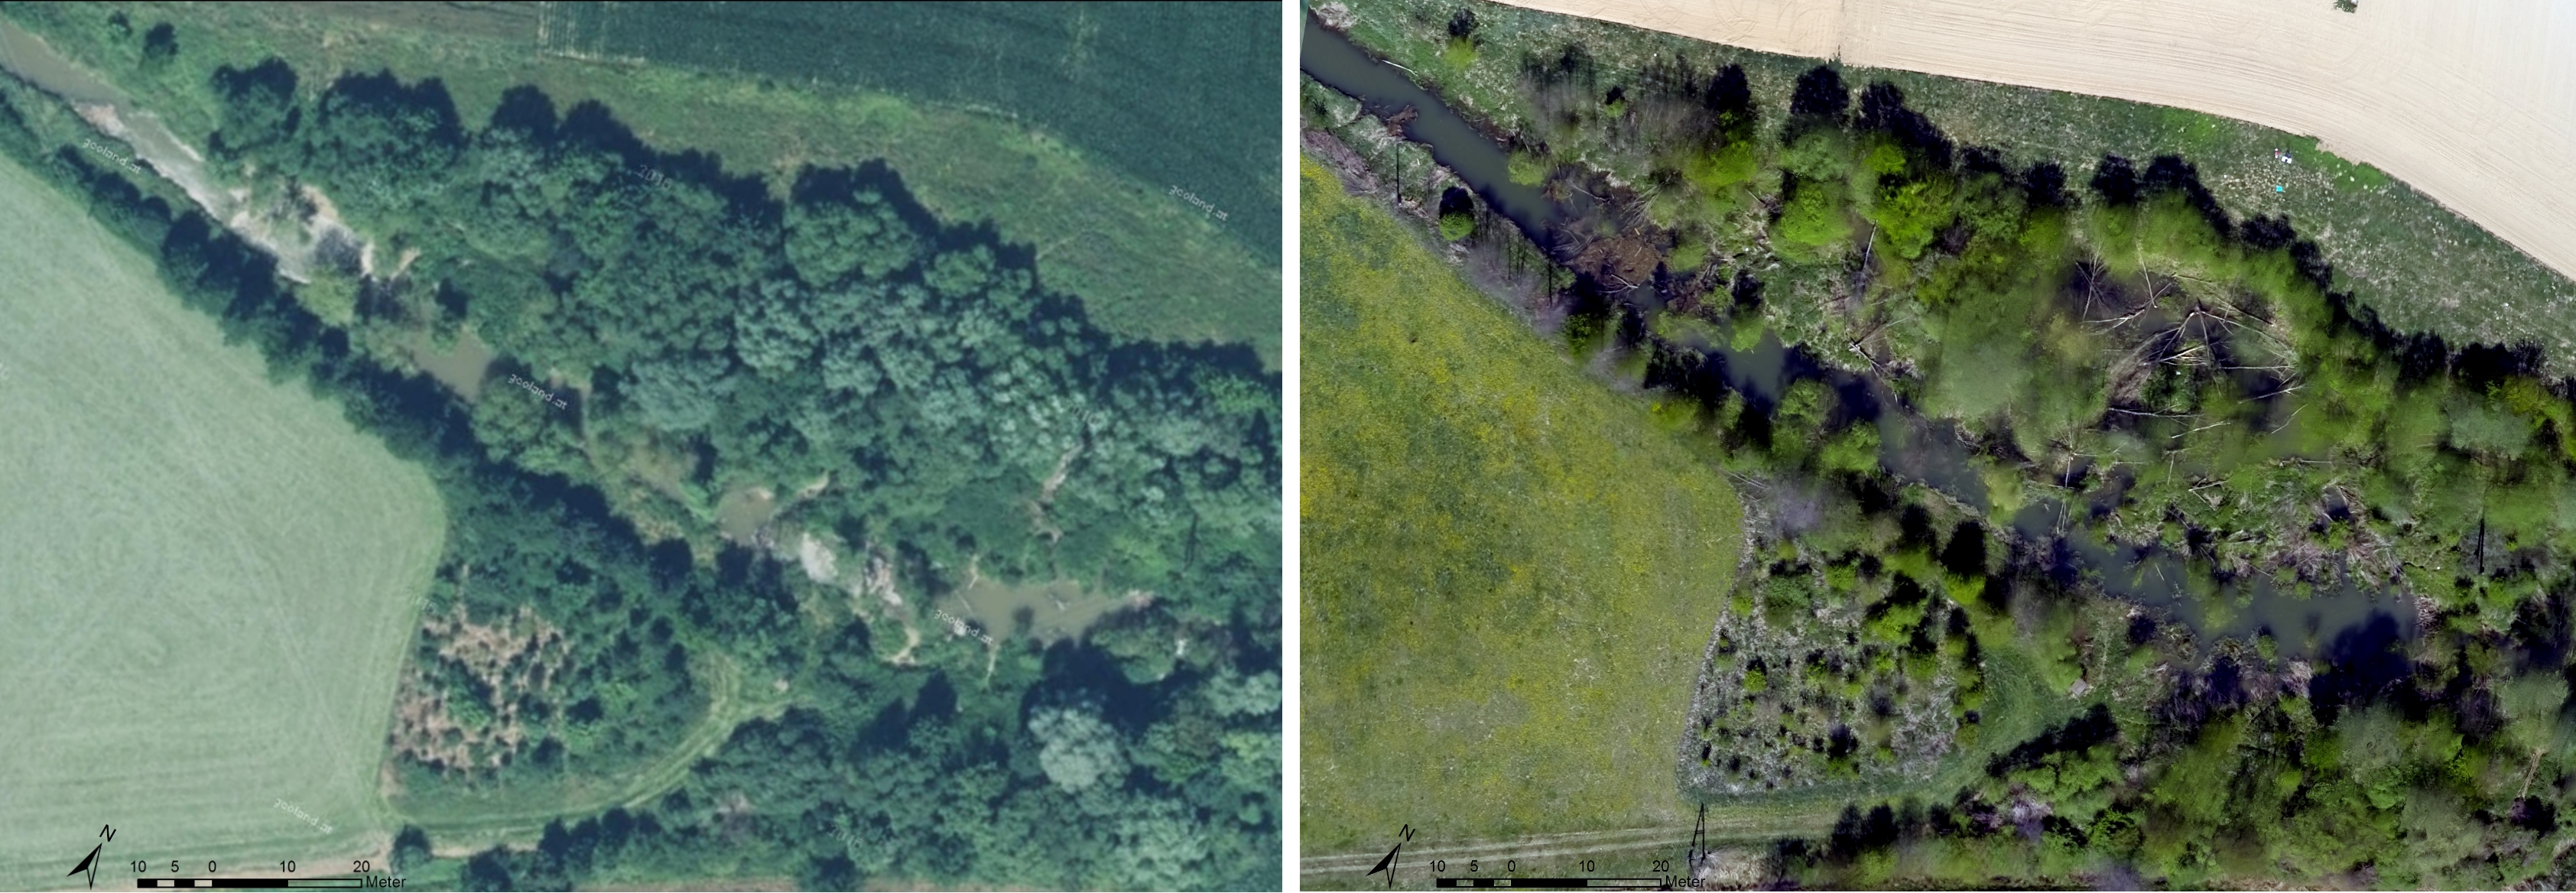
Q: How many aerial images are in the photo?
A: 2